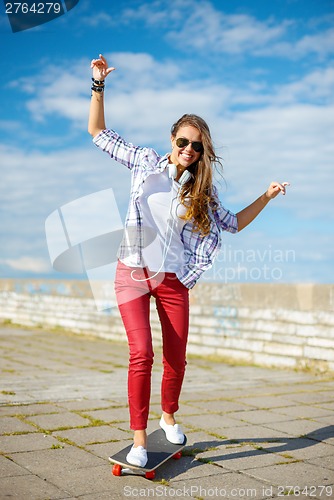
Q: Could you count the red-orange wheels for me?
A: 3